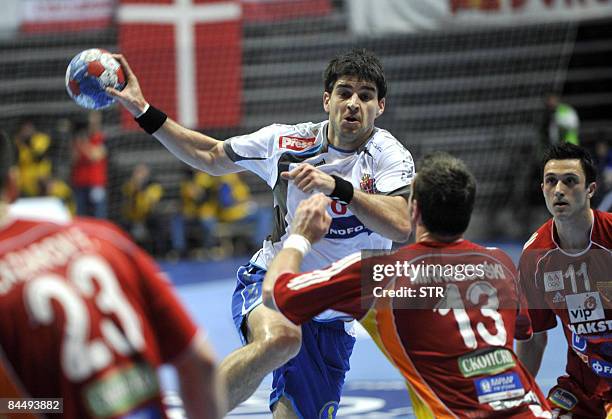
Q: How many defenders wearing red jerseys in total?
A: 3